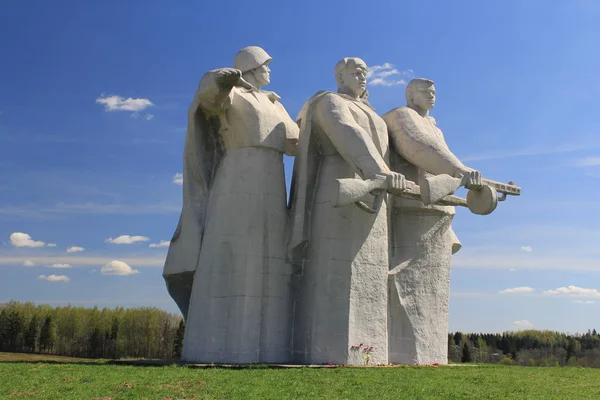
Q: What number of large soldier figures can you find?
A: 3